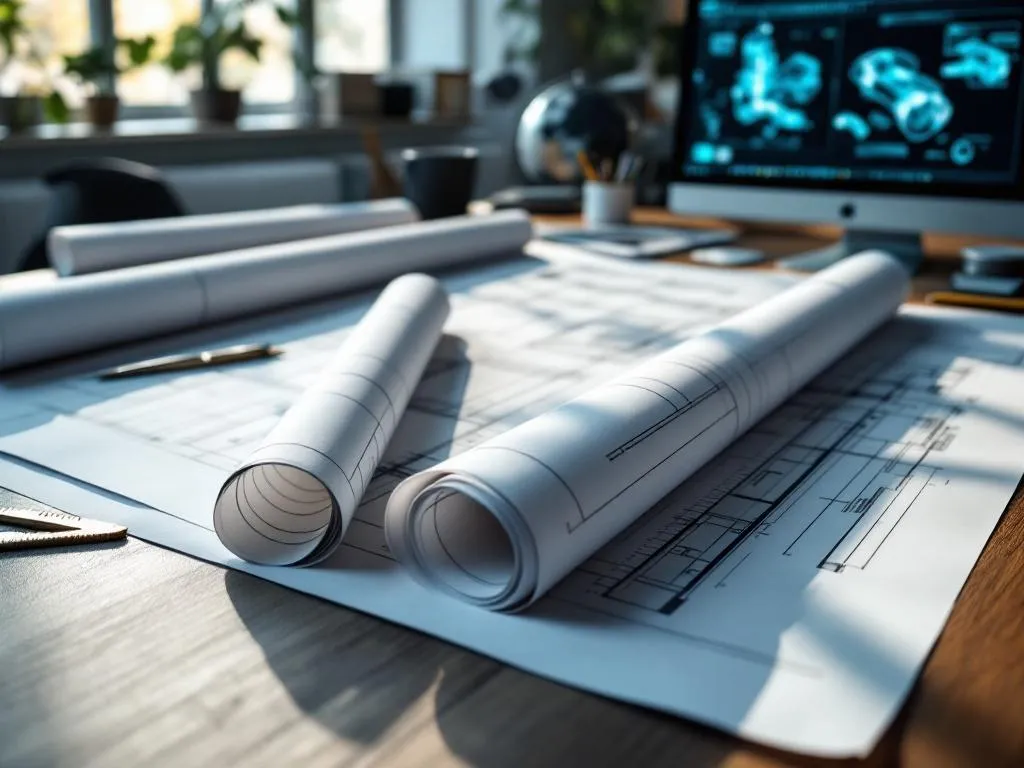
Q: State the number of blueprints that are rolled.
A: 4